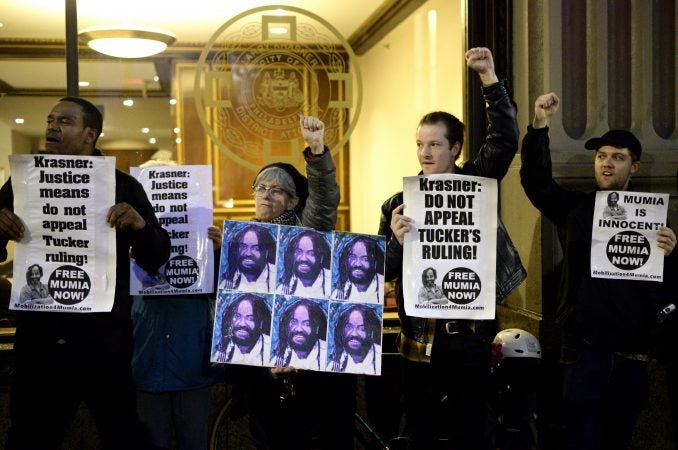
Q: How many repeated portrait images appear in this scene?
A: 6